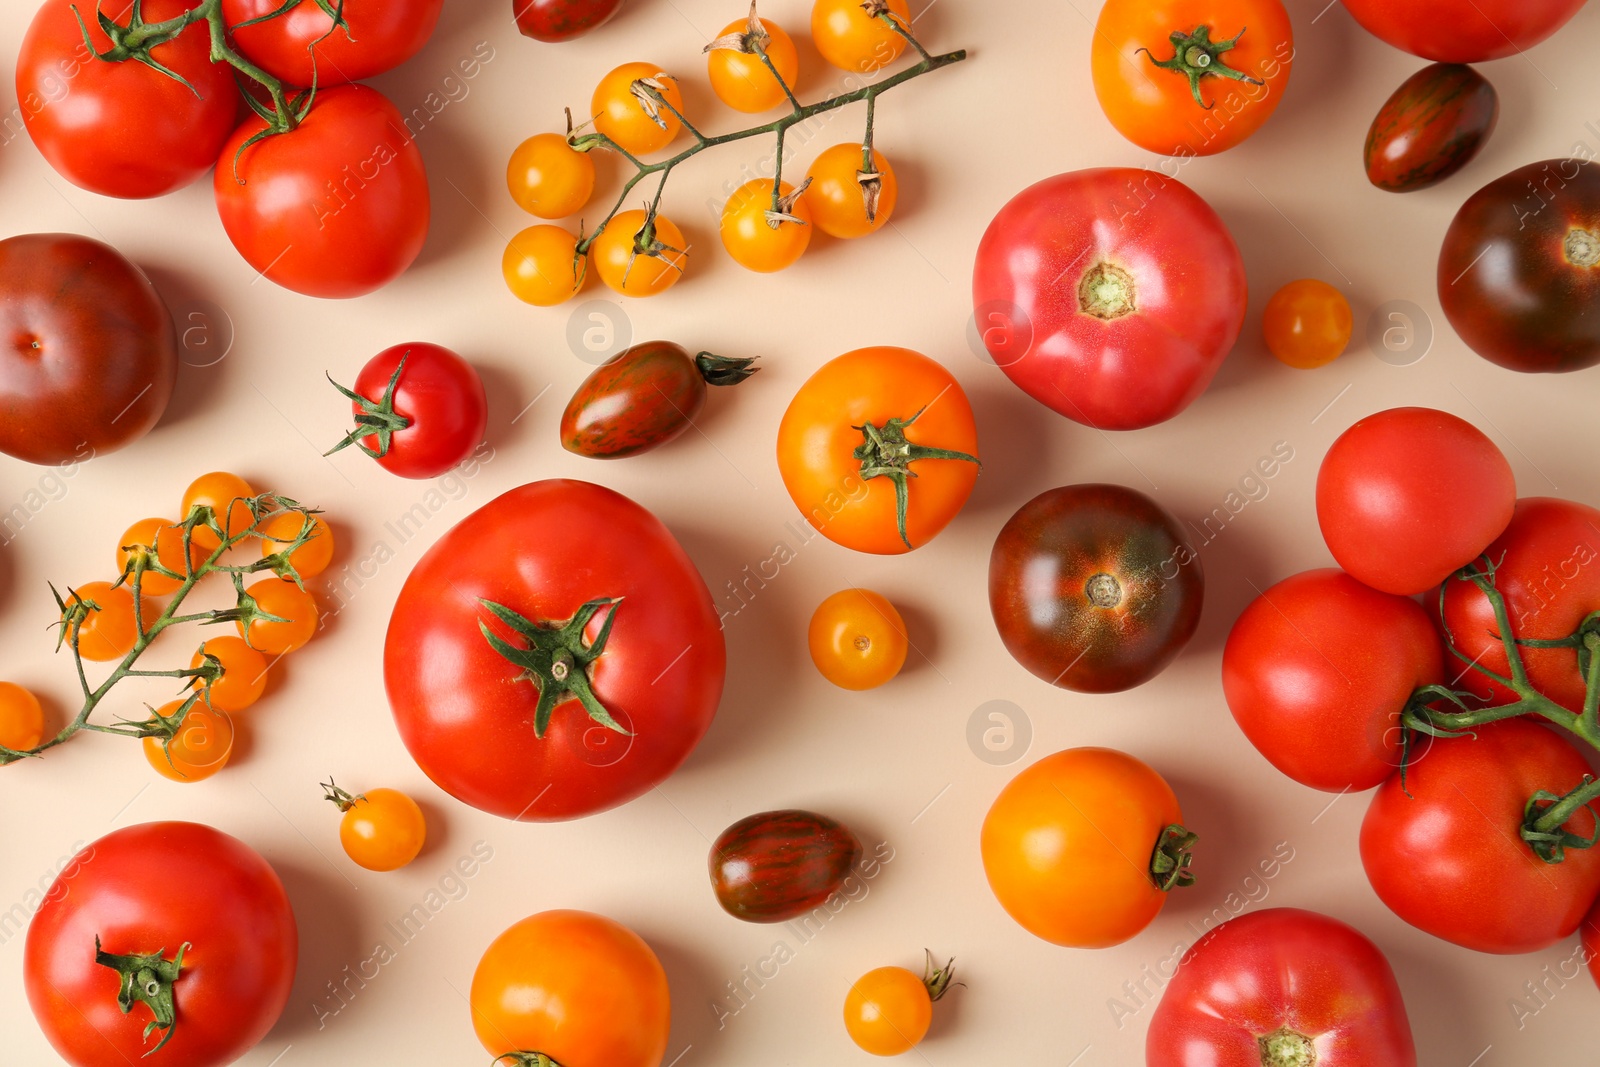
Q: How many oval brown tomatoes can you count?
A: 4